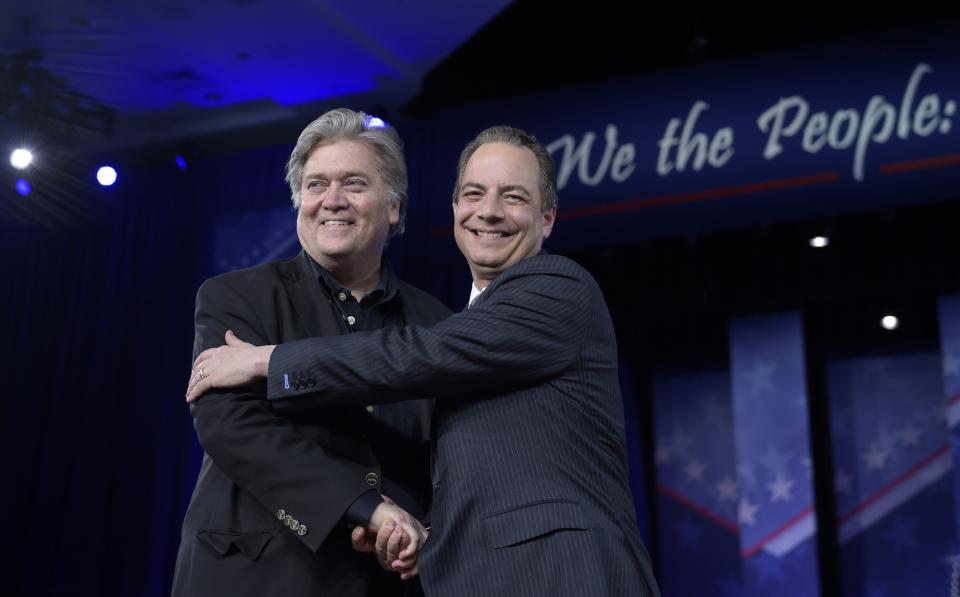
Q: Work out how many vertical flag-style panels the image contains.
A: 4